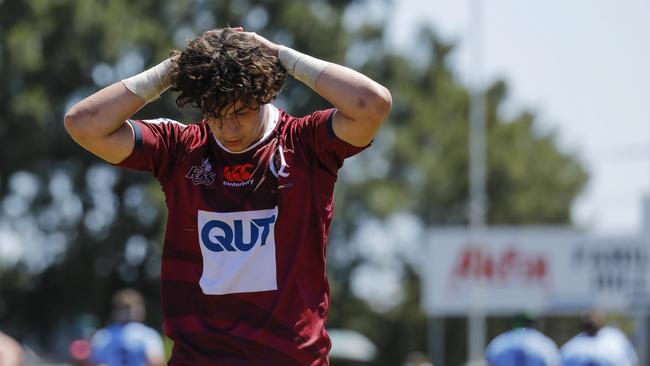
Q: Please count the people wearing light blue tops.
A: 3